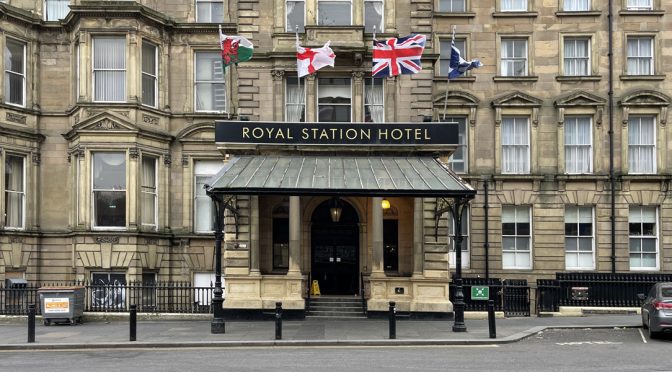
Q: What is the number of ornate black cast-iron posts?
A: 2